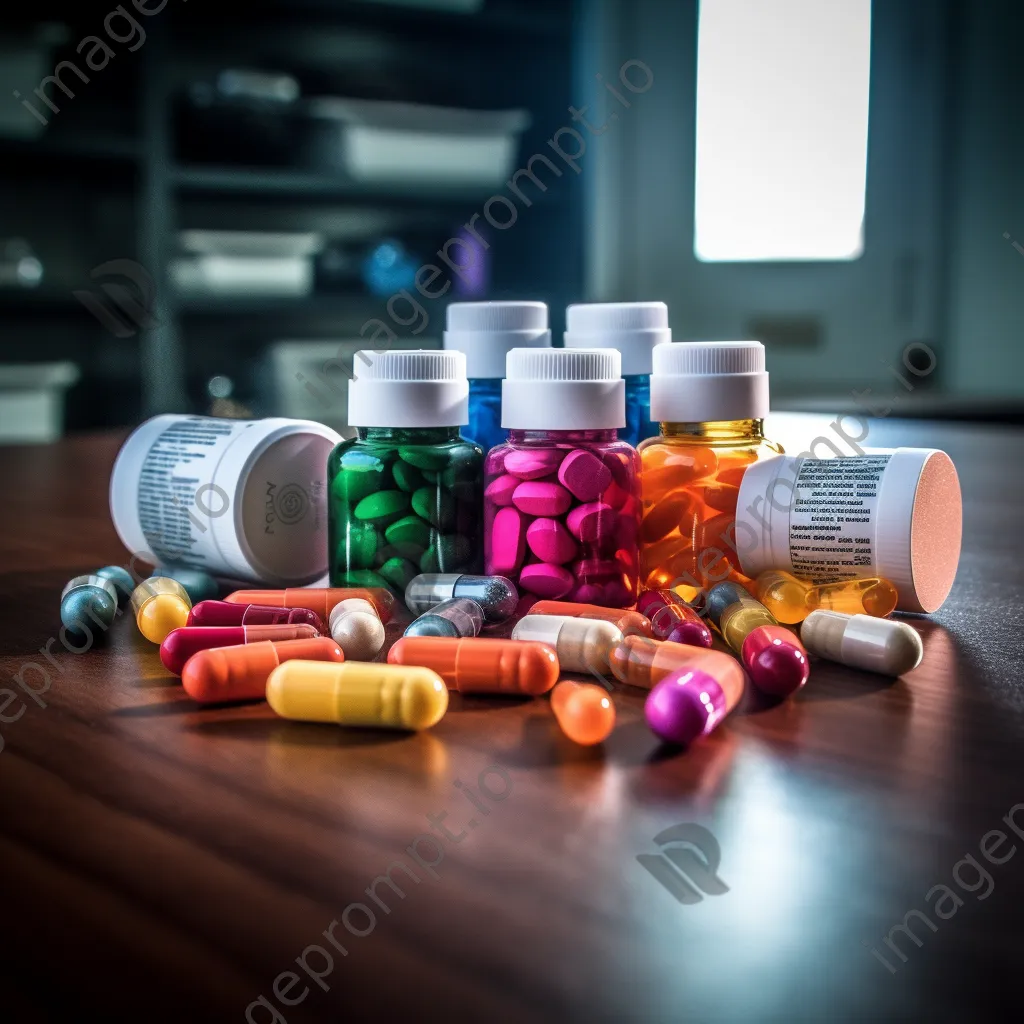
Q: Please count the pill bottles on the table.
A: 7